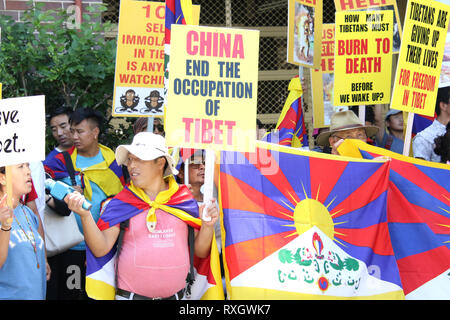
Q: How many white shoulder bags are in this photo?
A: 1